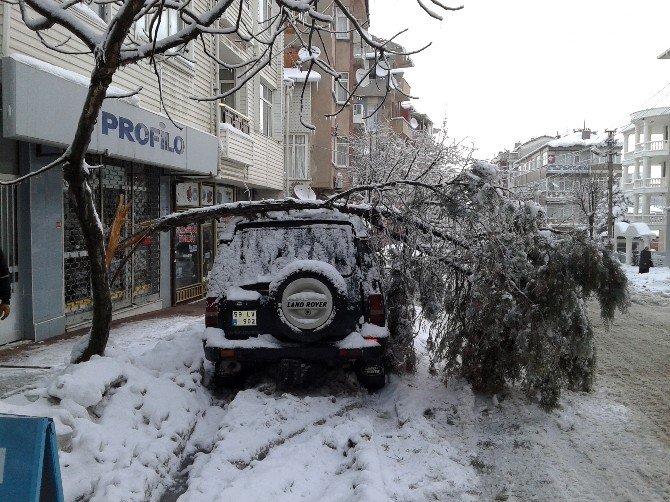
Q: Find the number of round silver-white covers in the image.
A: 1